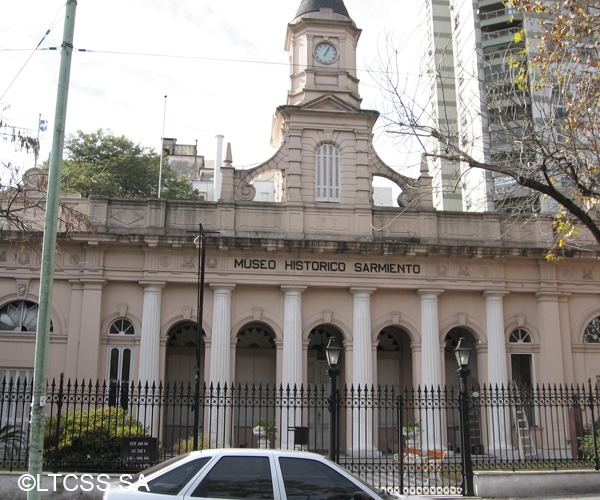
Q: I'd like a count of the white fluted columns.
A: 6